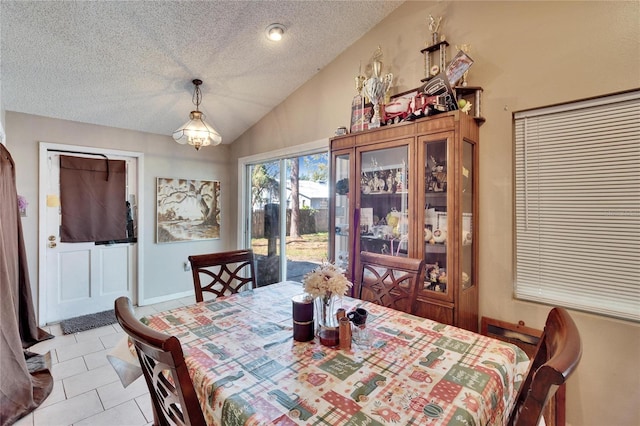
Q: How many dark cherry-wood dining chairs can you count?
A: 4